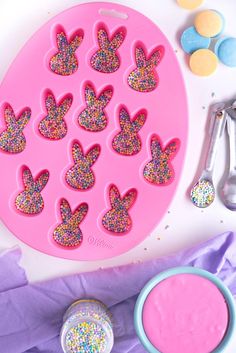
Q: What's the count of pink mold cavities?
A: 12